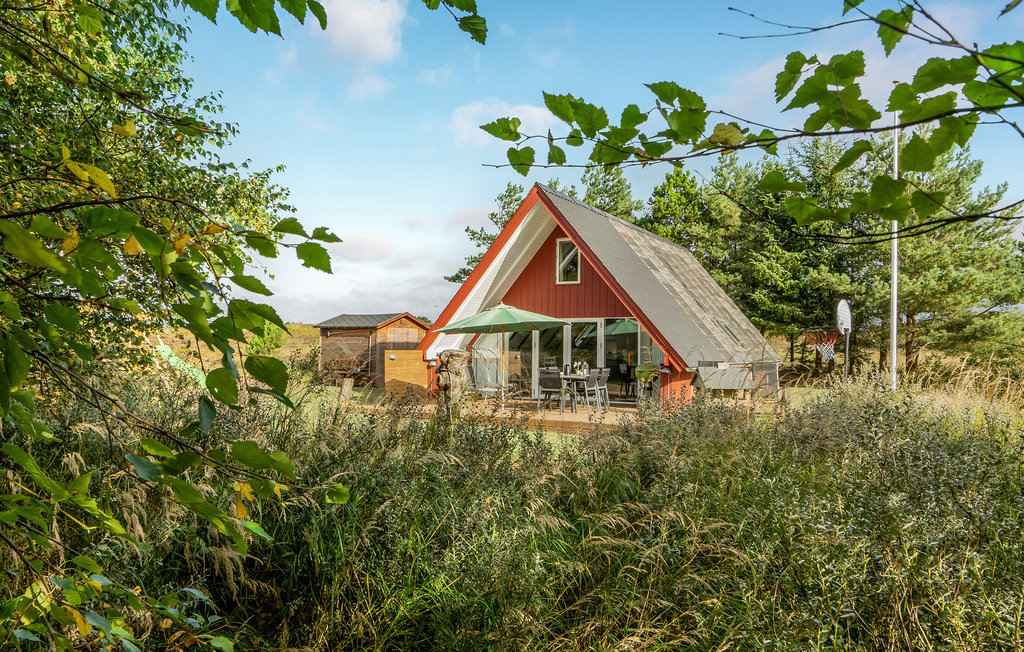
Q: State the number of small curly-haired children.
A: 0